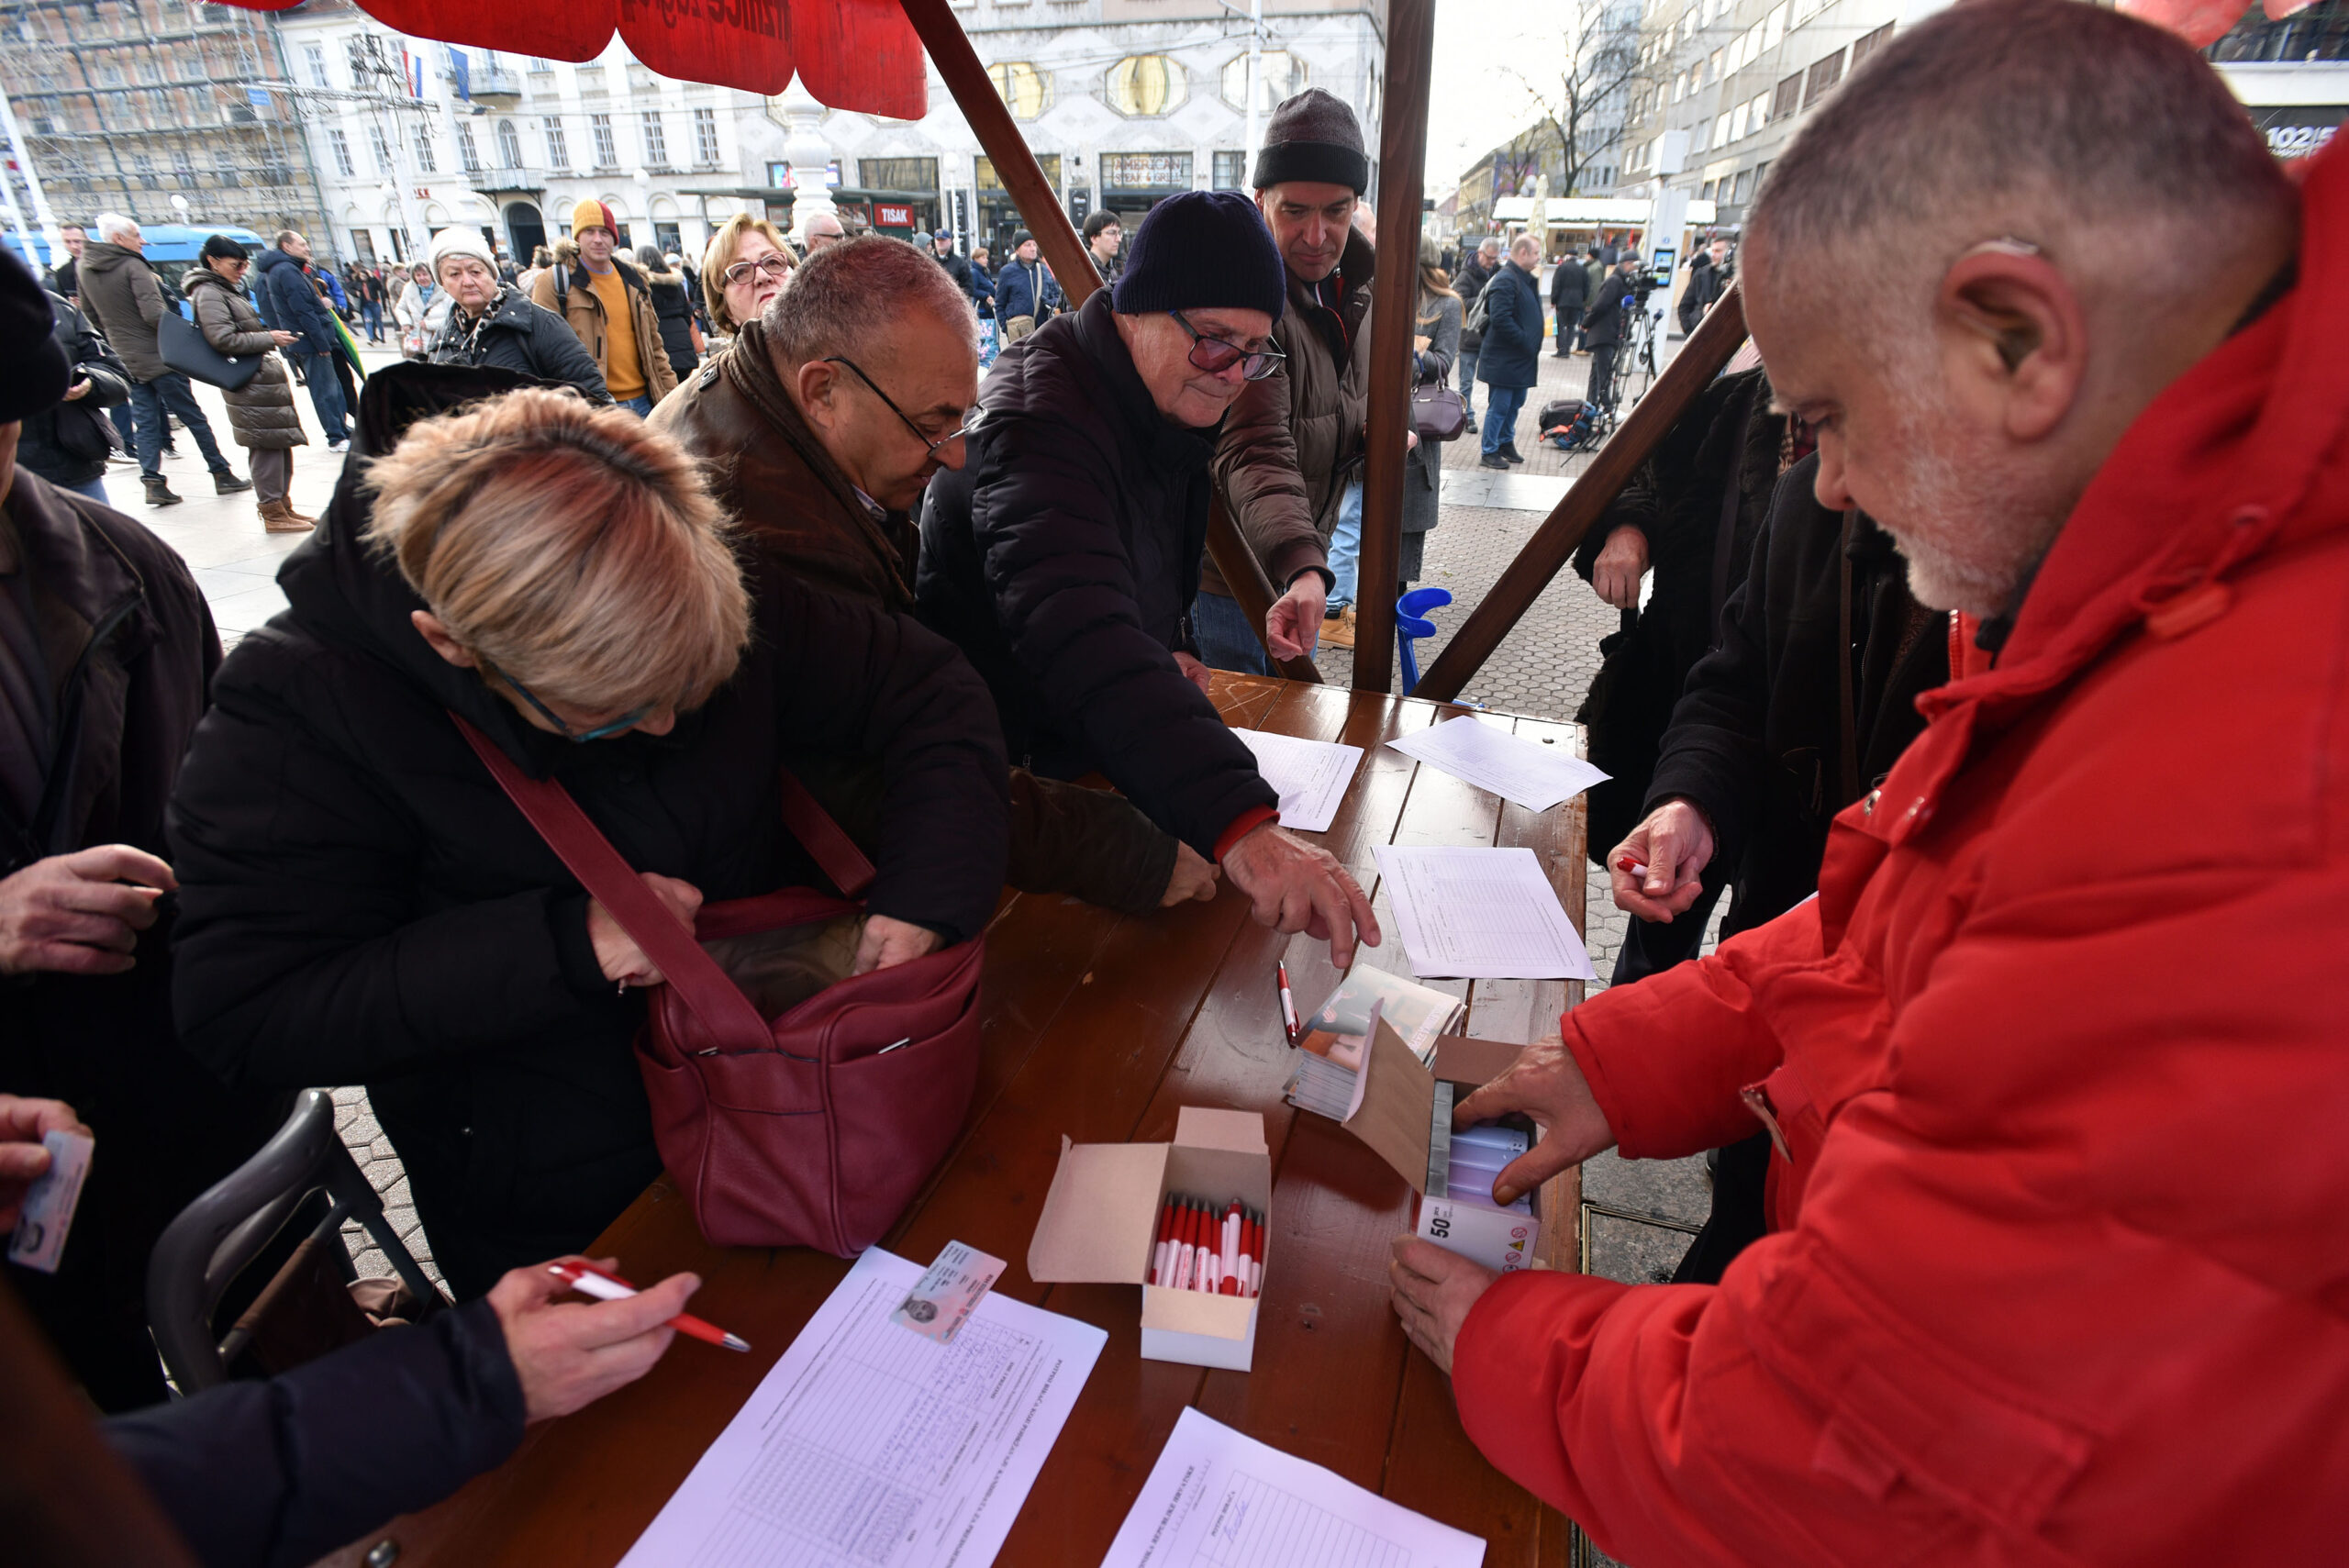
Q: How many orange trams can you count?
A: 0